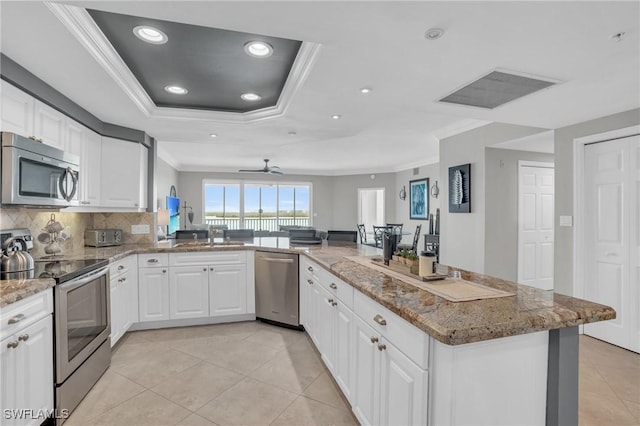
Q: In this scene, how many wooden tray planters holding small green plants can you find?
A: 1